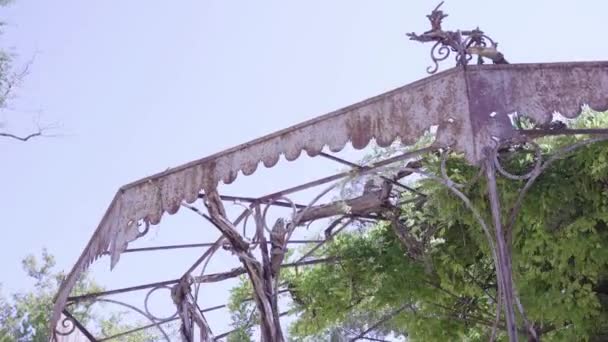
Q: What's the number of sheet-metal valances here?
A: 3